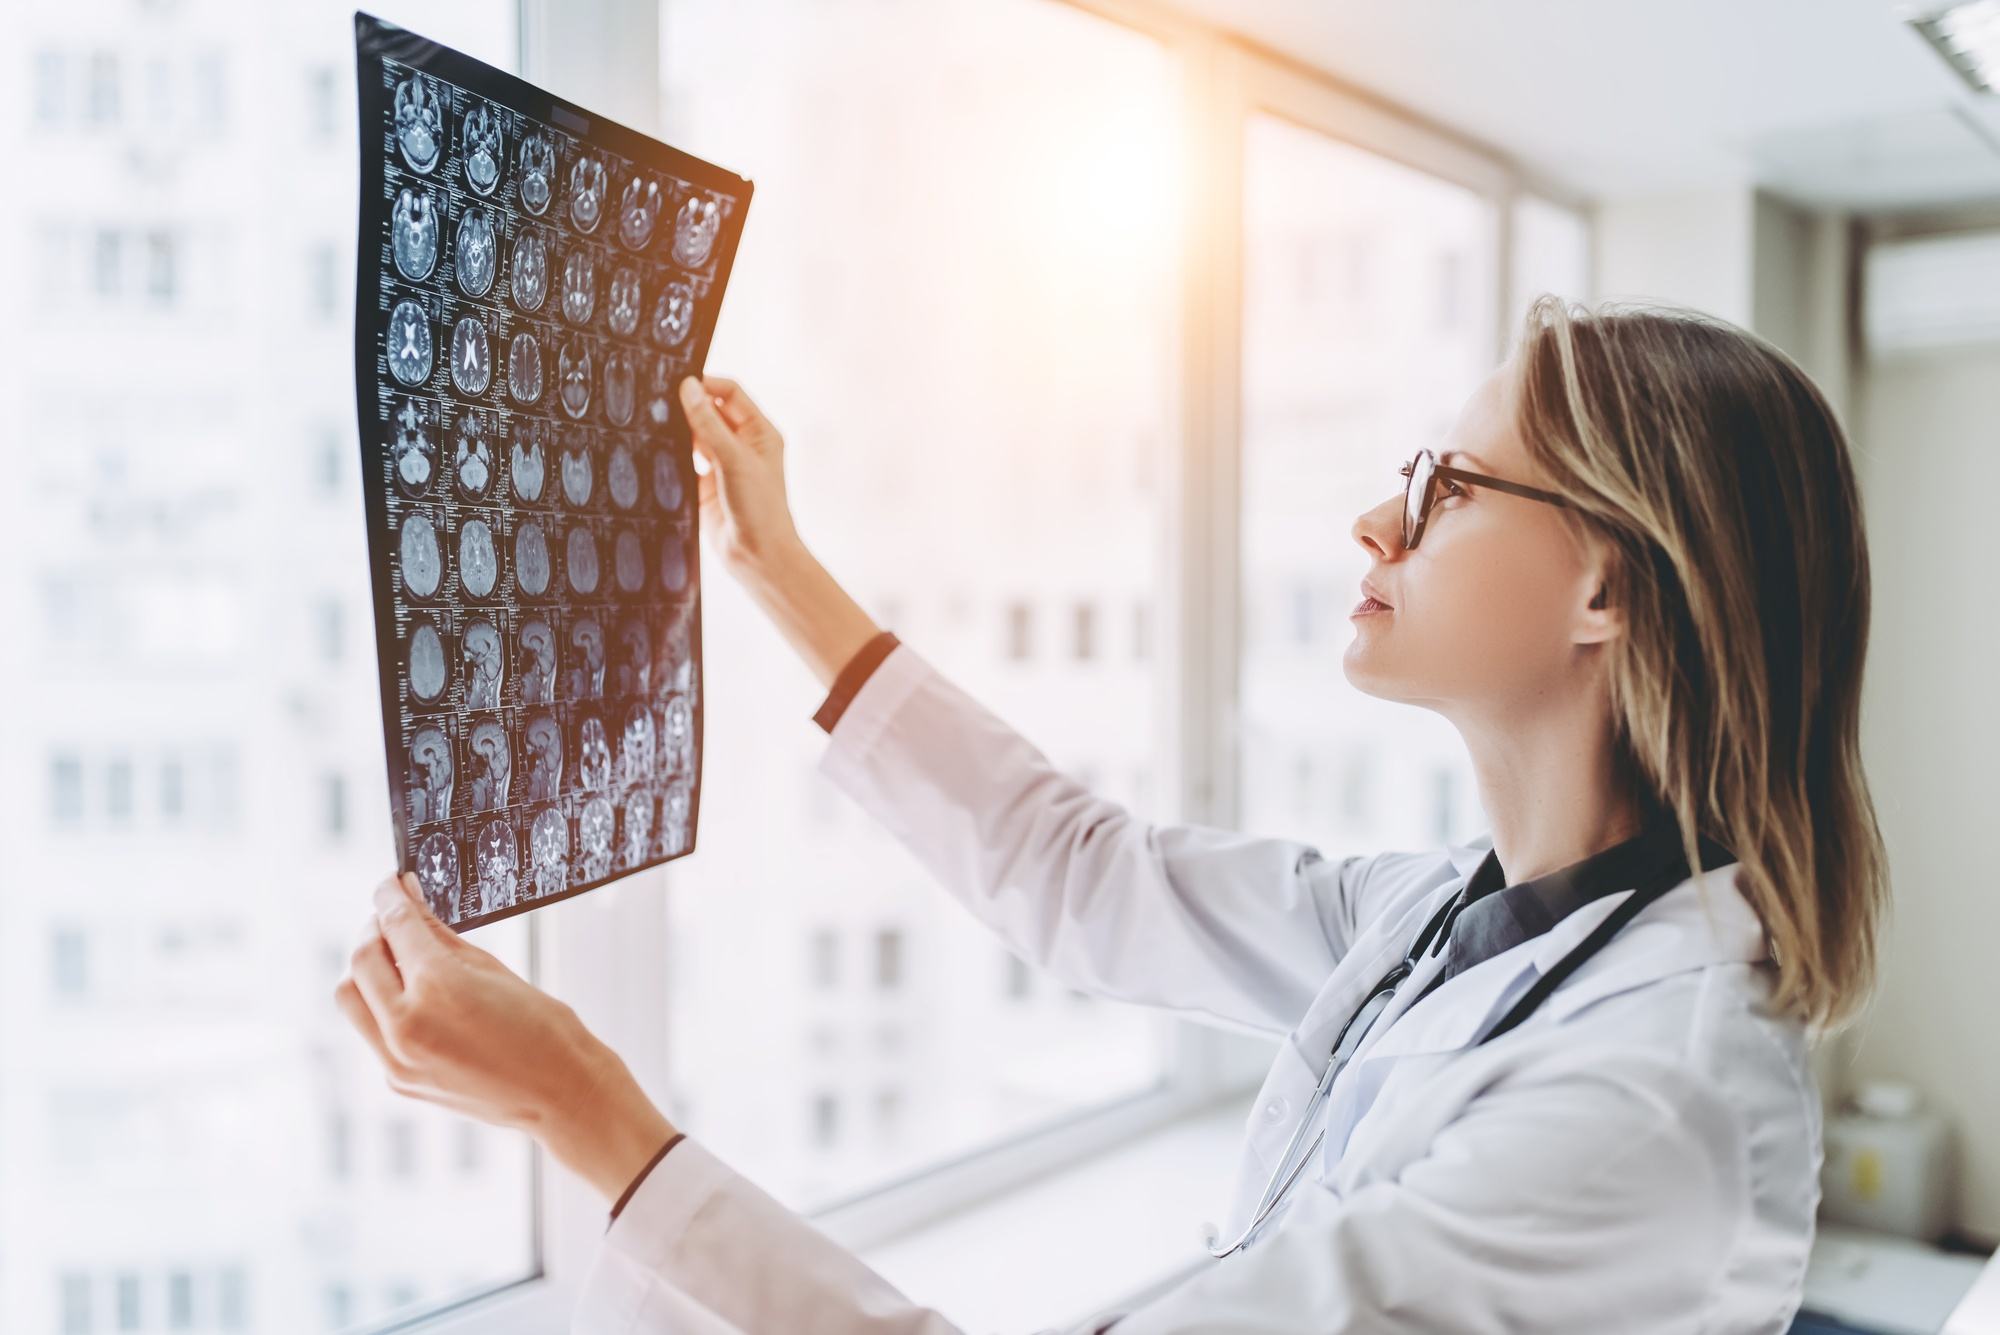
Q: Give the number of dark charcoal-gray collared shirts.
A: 1